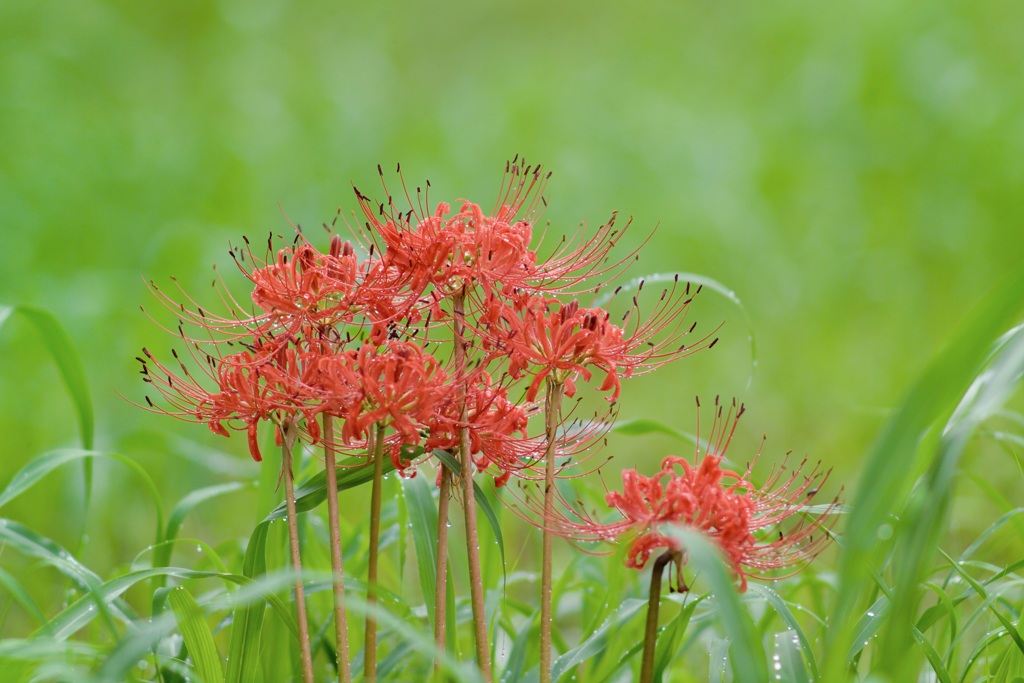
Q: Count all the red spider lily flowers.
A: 7